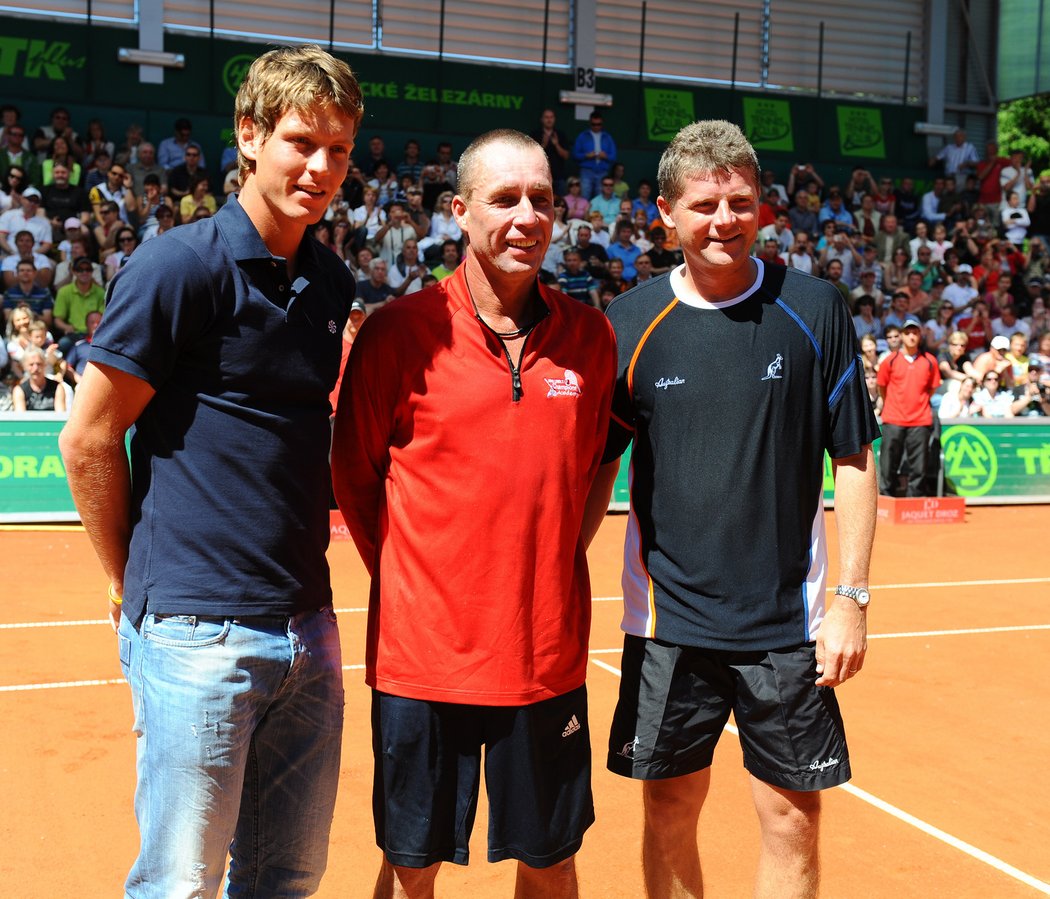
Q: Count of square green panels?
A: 3